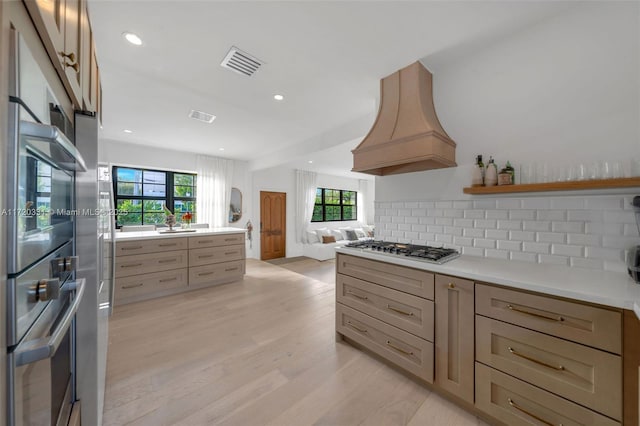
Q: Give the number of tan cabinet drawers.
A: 12